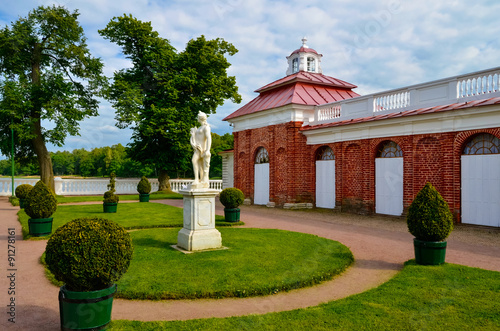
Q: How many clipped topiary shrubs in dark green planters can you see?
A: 7